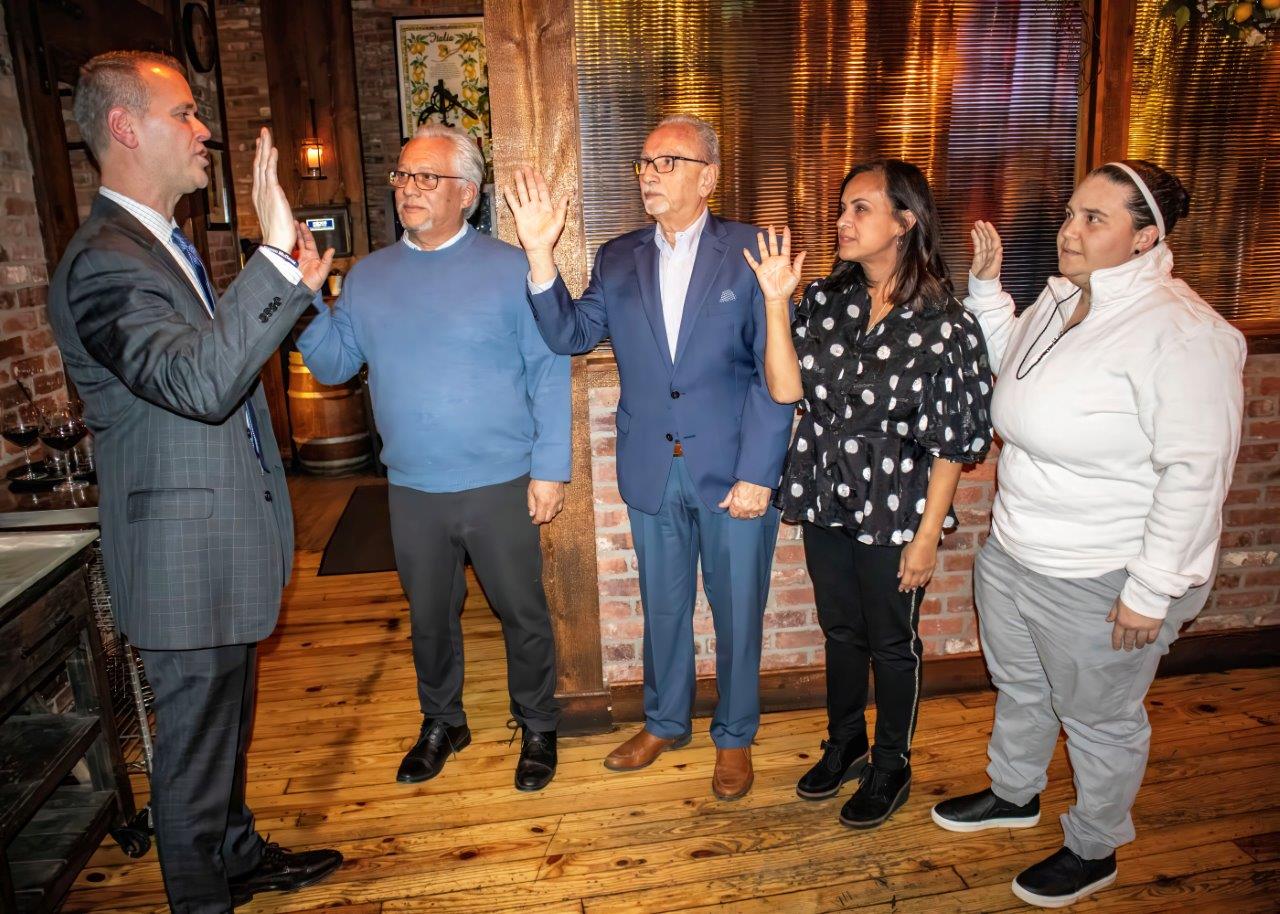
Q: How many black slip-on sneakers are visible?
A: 2